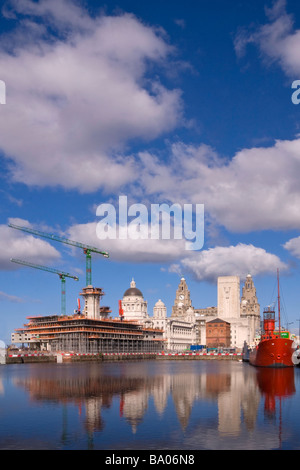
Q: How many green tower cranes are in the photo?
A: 2